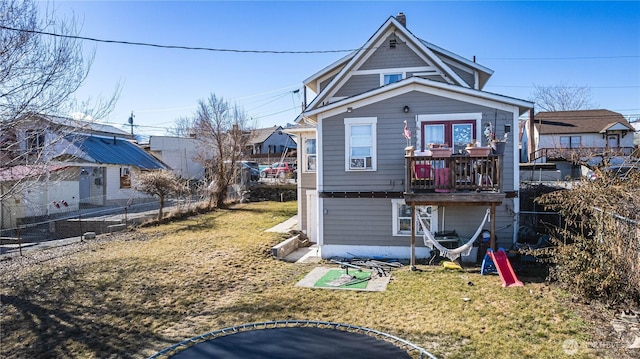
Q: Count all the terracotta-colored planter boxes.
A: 2